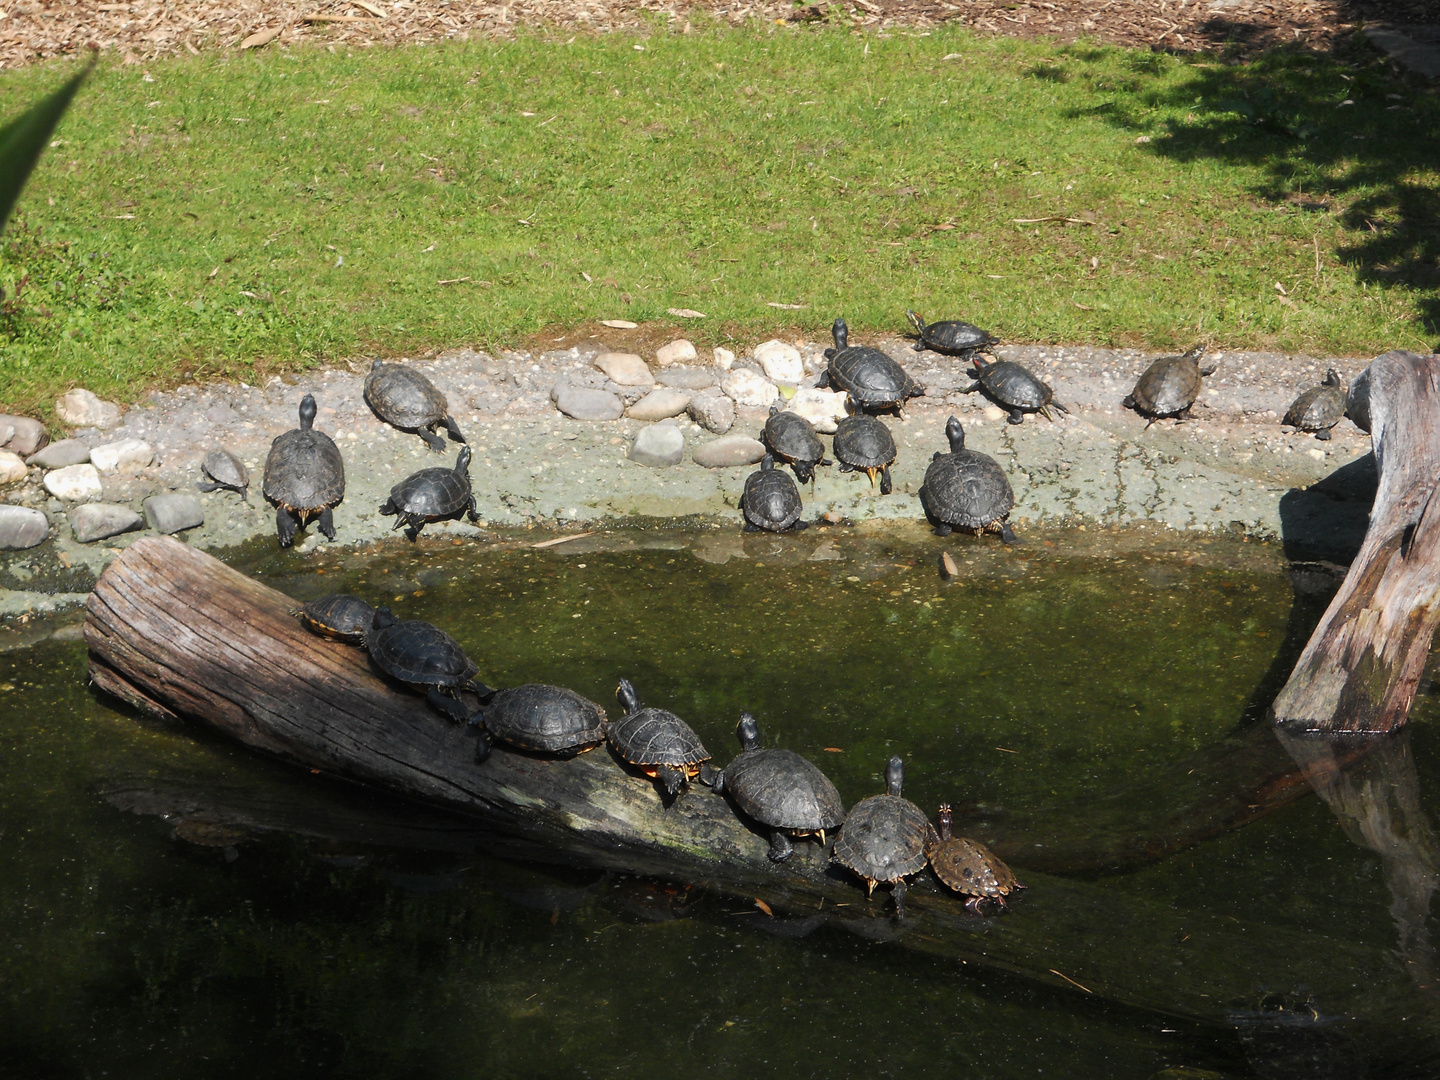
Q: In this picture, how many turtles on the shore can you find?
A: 13